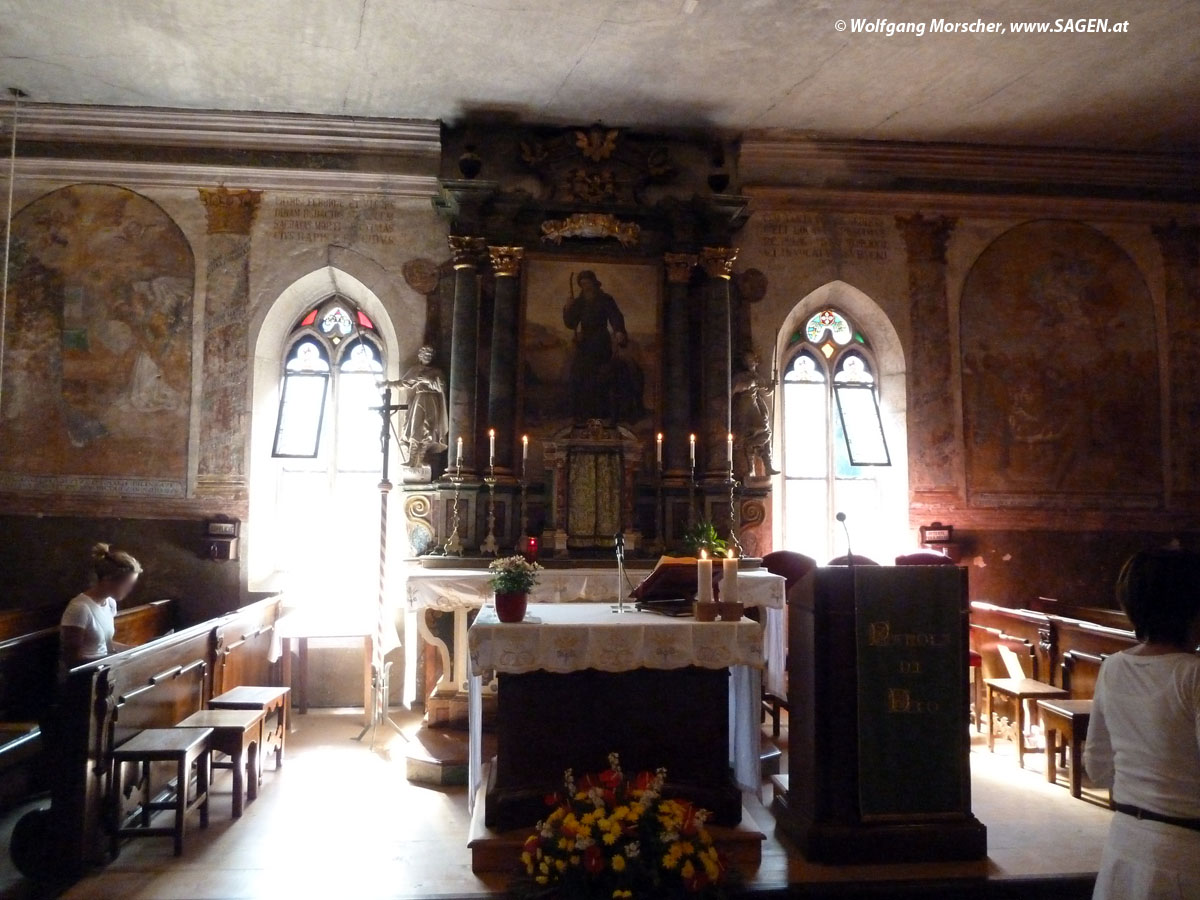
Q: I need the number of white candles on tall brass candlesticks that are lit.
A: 6